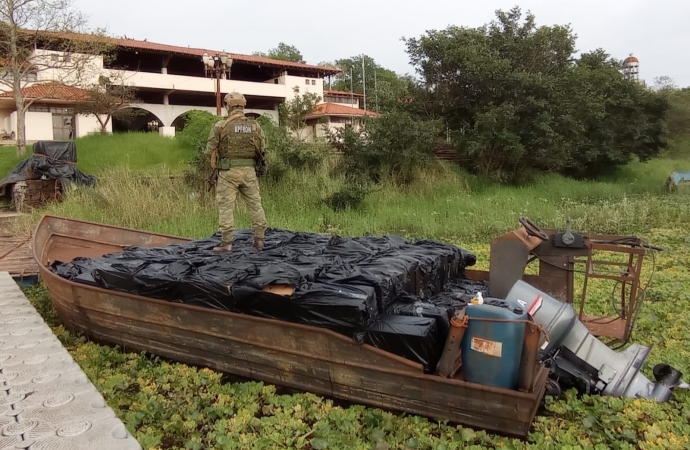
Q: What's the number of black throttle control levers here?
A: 1